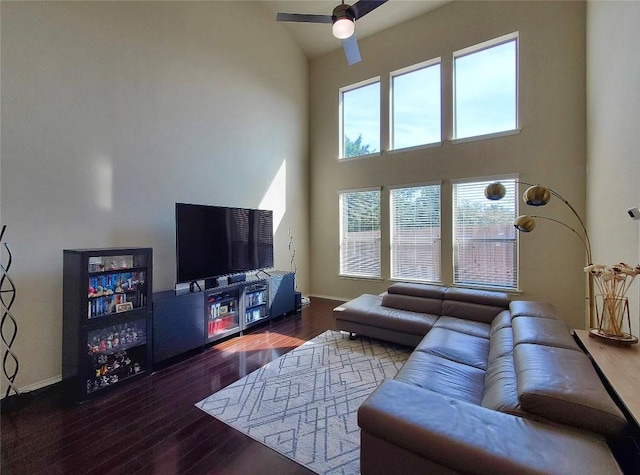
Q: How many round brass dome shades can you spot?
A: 3